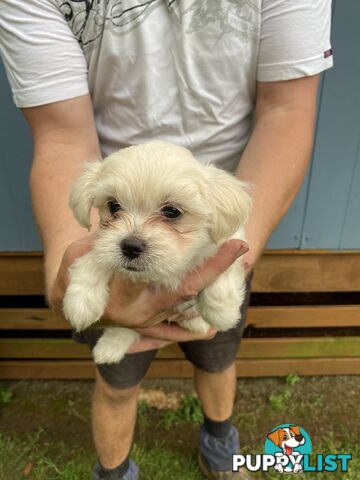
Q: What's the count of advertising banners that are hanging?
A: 0